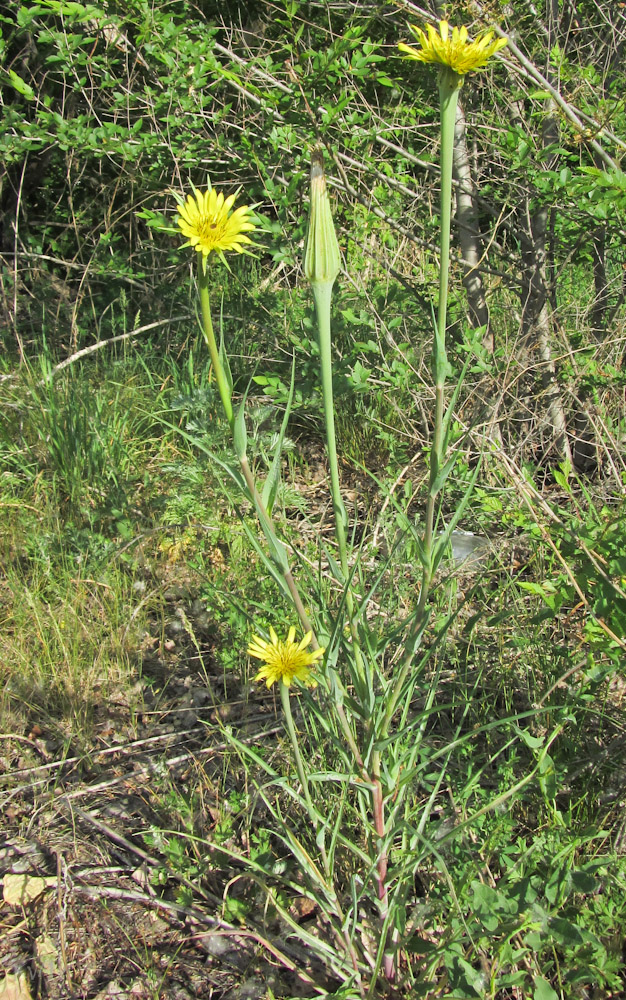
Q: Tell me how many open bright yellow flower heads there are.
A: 3